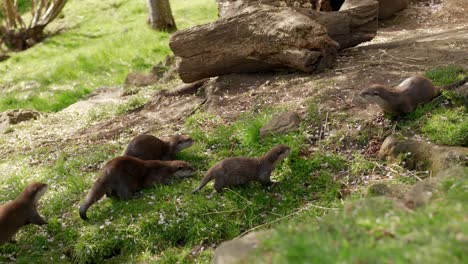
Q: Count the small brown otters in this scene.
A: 5